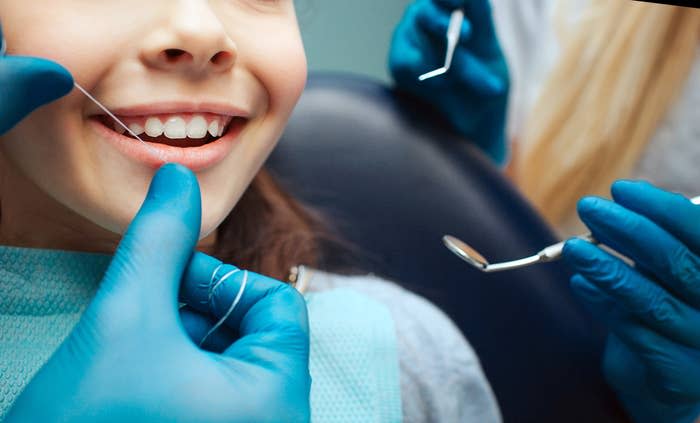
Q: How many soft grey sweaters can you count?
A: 1